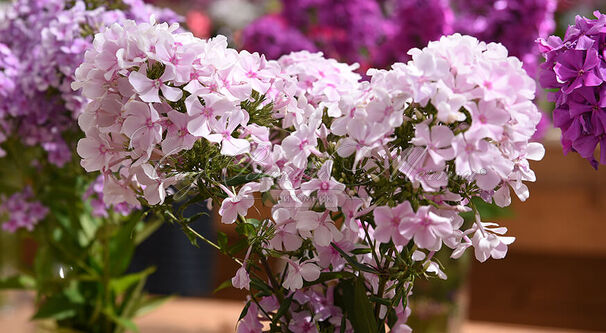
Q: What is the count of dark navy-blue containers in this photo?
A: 1